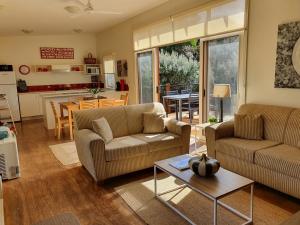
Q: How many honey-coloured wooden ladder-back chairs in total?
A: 4